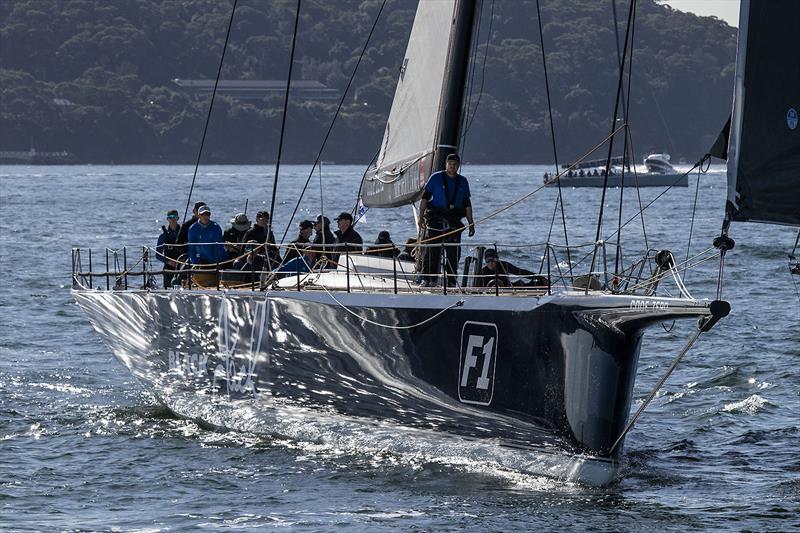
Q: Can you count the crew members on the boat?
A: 14